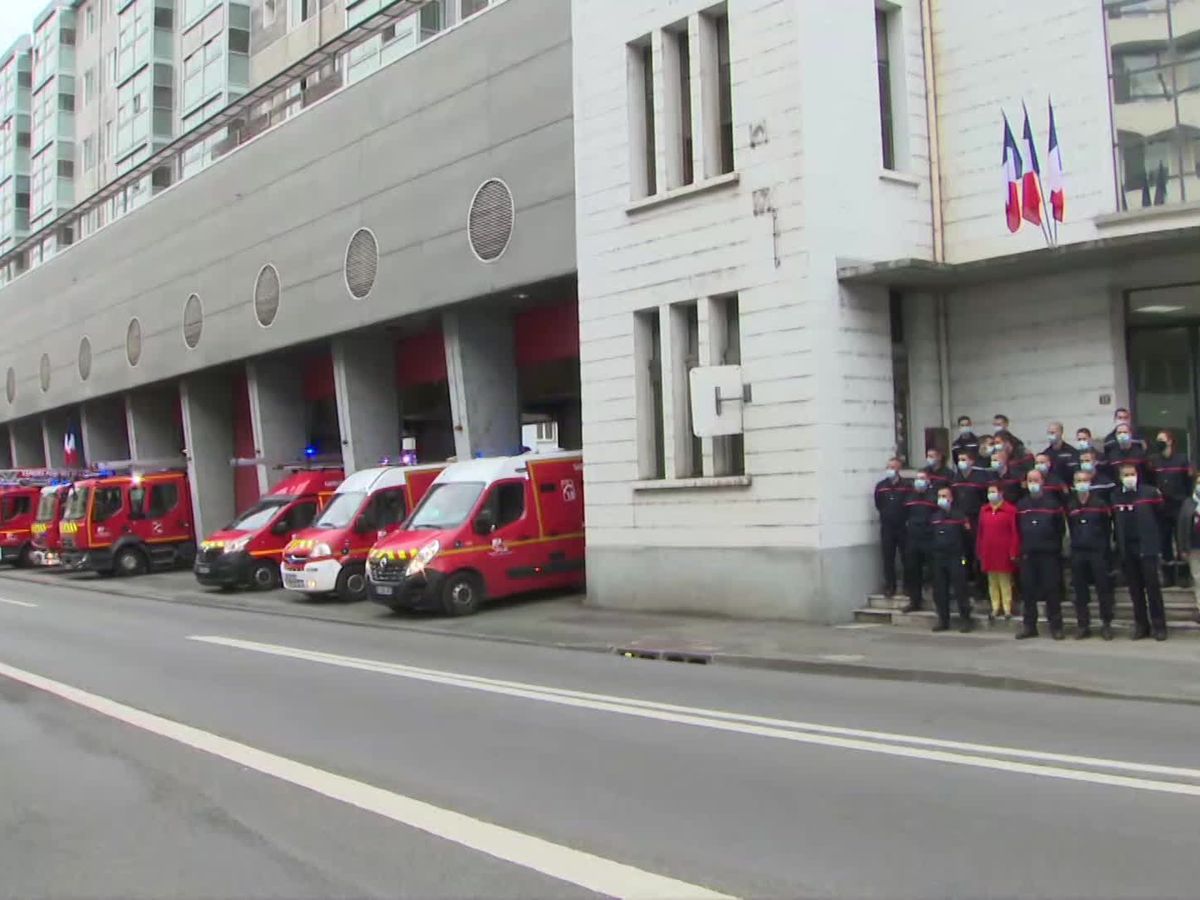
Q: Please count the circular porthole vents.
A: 8